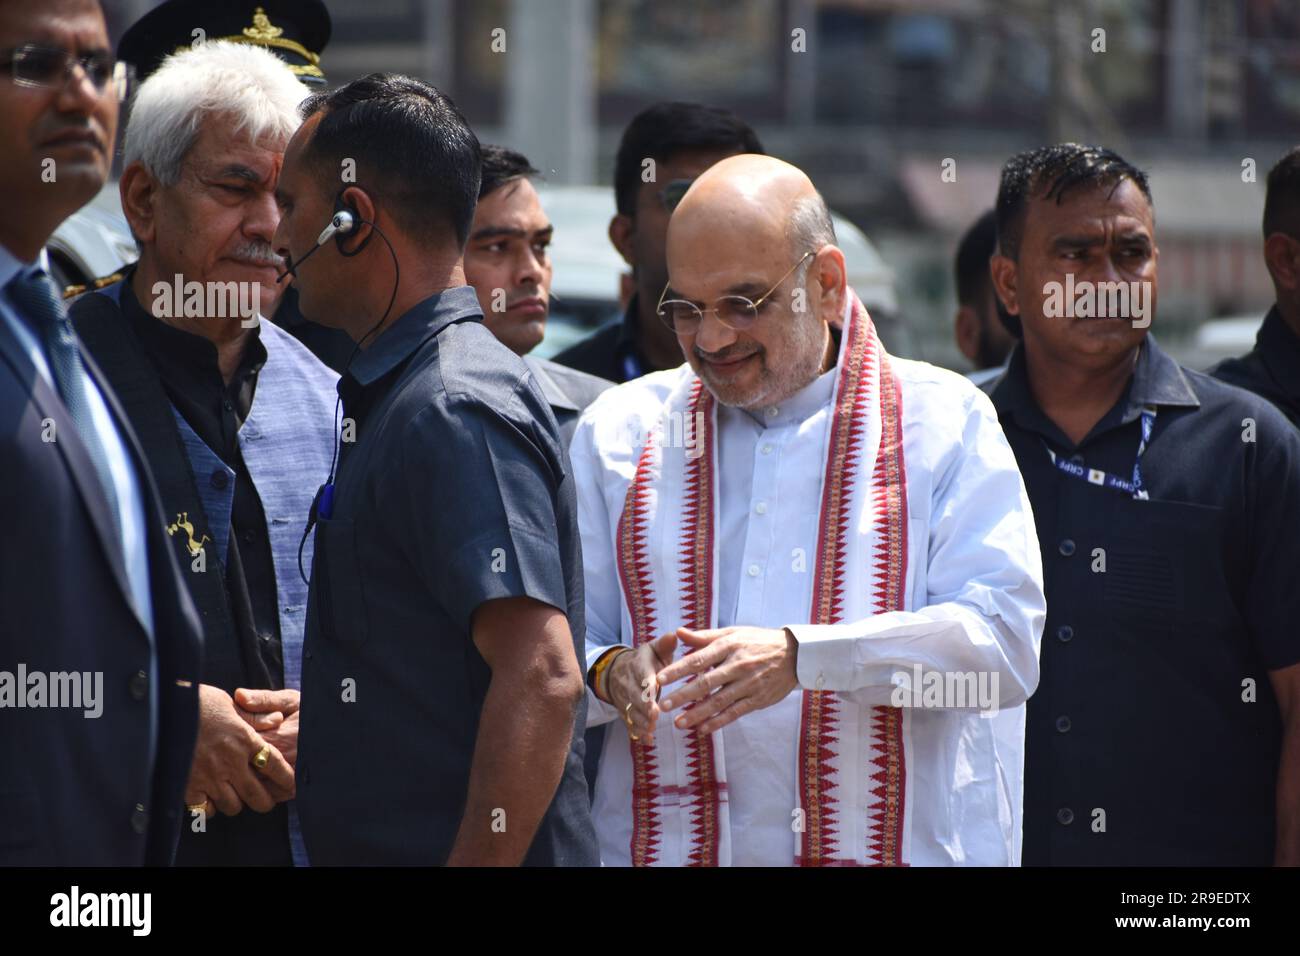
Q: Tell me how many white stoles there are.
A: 1